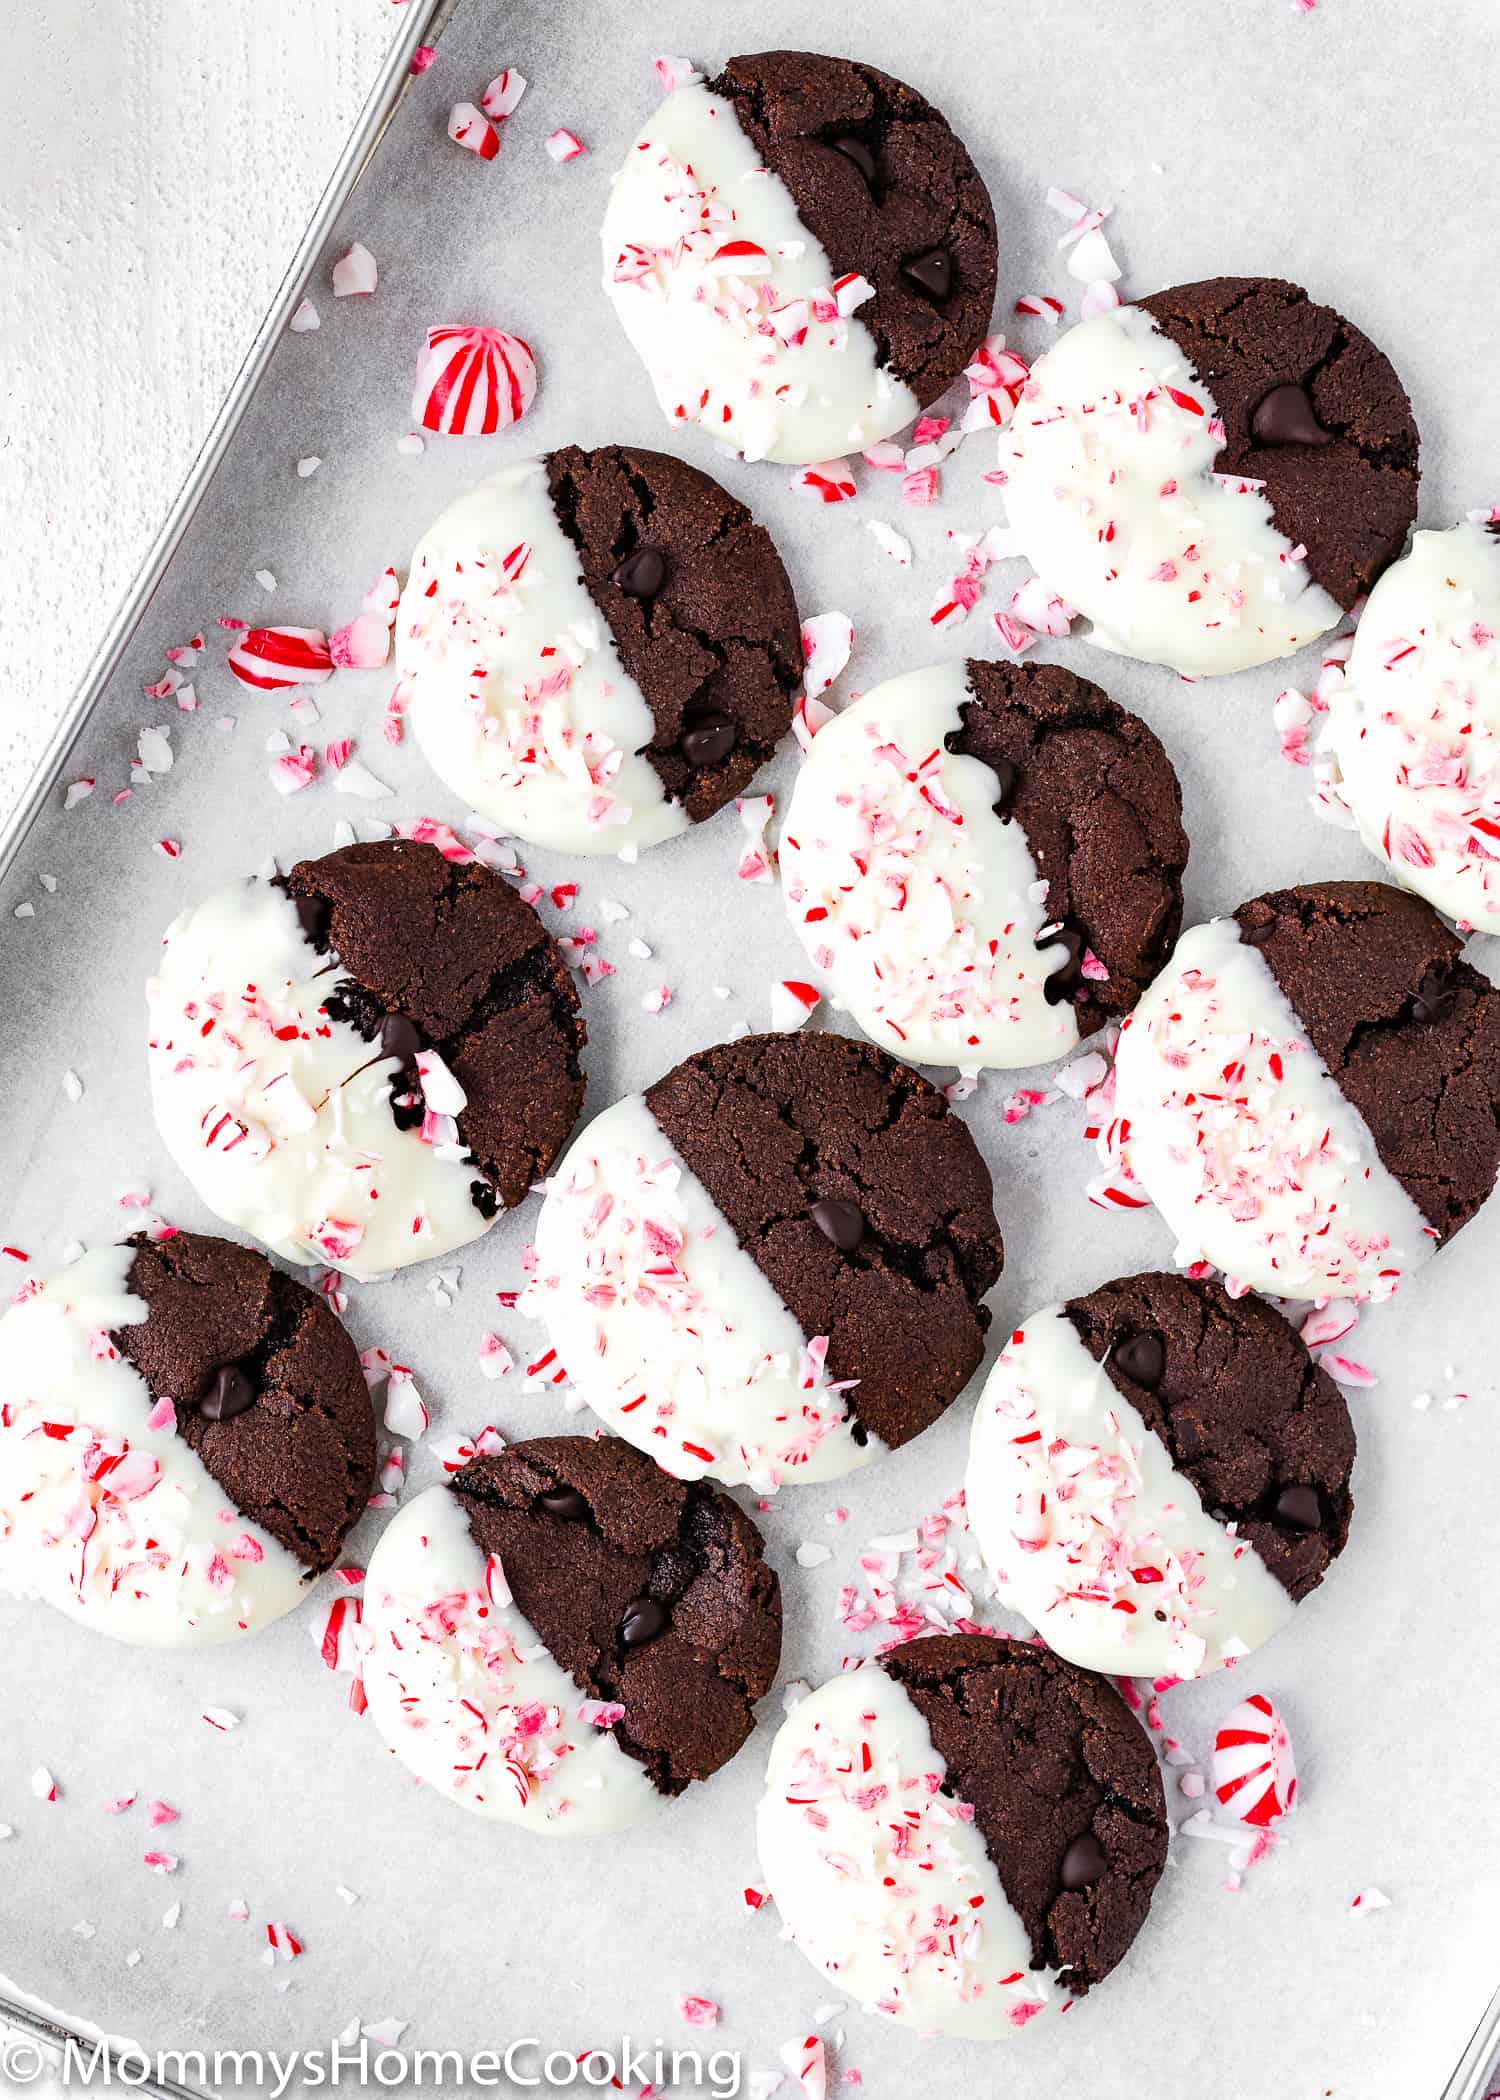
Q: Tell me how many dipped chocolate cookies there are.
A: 12